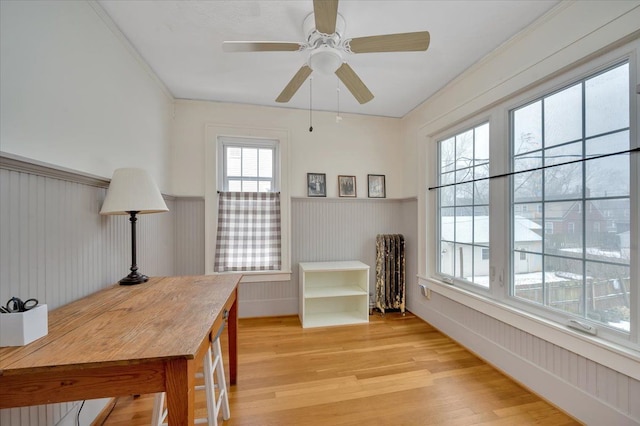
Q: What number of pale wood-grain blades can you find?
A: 5